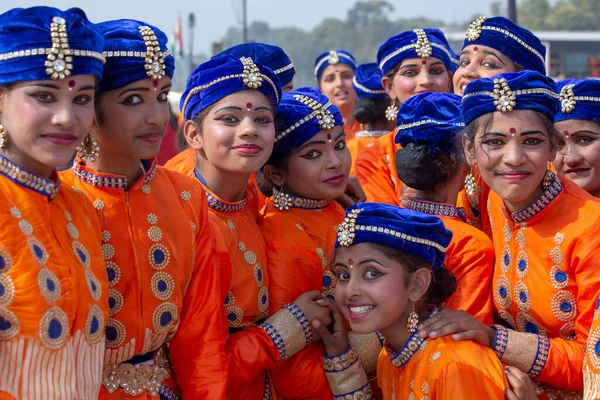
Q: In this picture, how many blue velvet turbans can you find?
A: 13